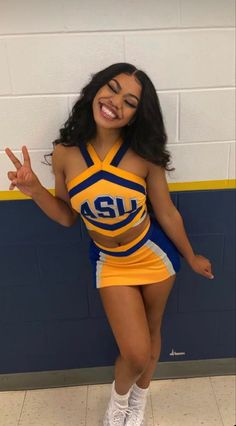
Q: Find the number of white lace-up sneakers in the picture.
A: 2